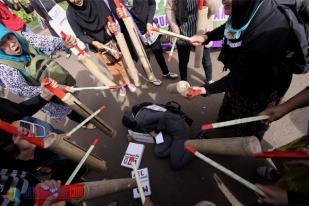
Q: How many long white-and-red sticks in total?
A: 8